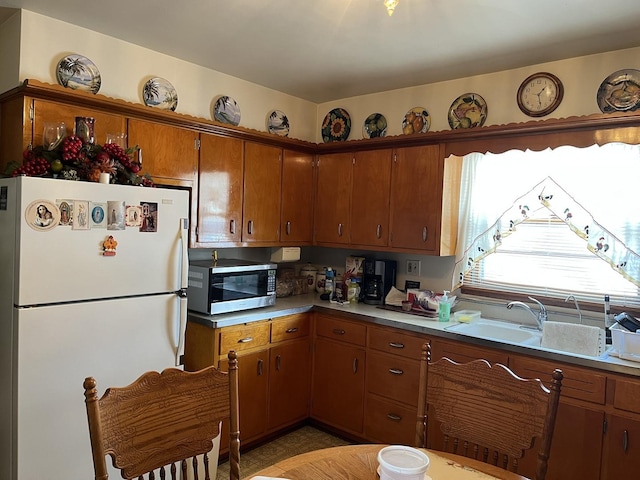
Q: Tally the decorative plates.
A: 9